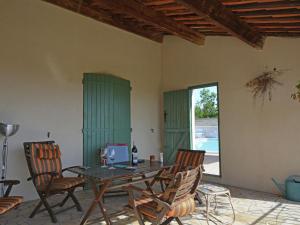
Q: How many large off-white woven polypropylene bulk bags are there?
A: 0